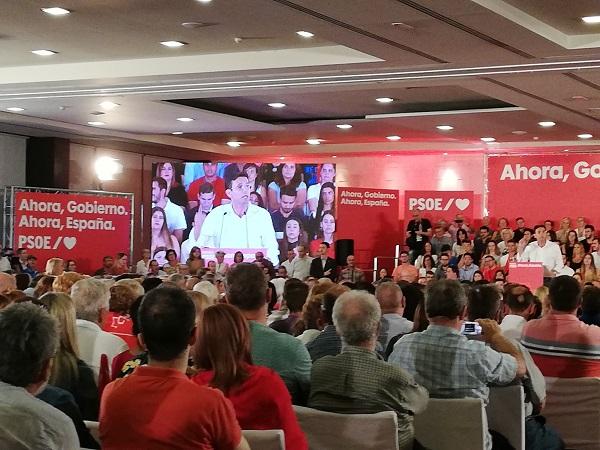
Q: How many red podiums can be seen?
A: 1